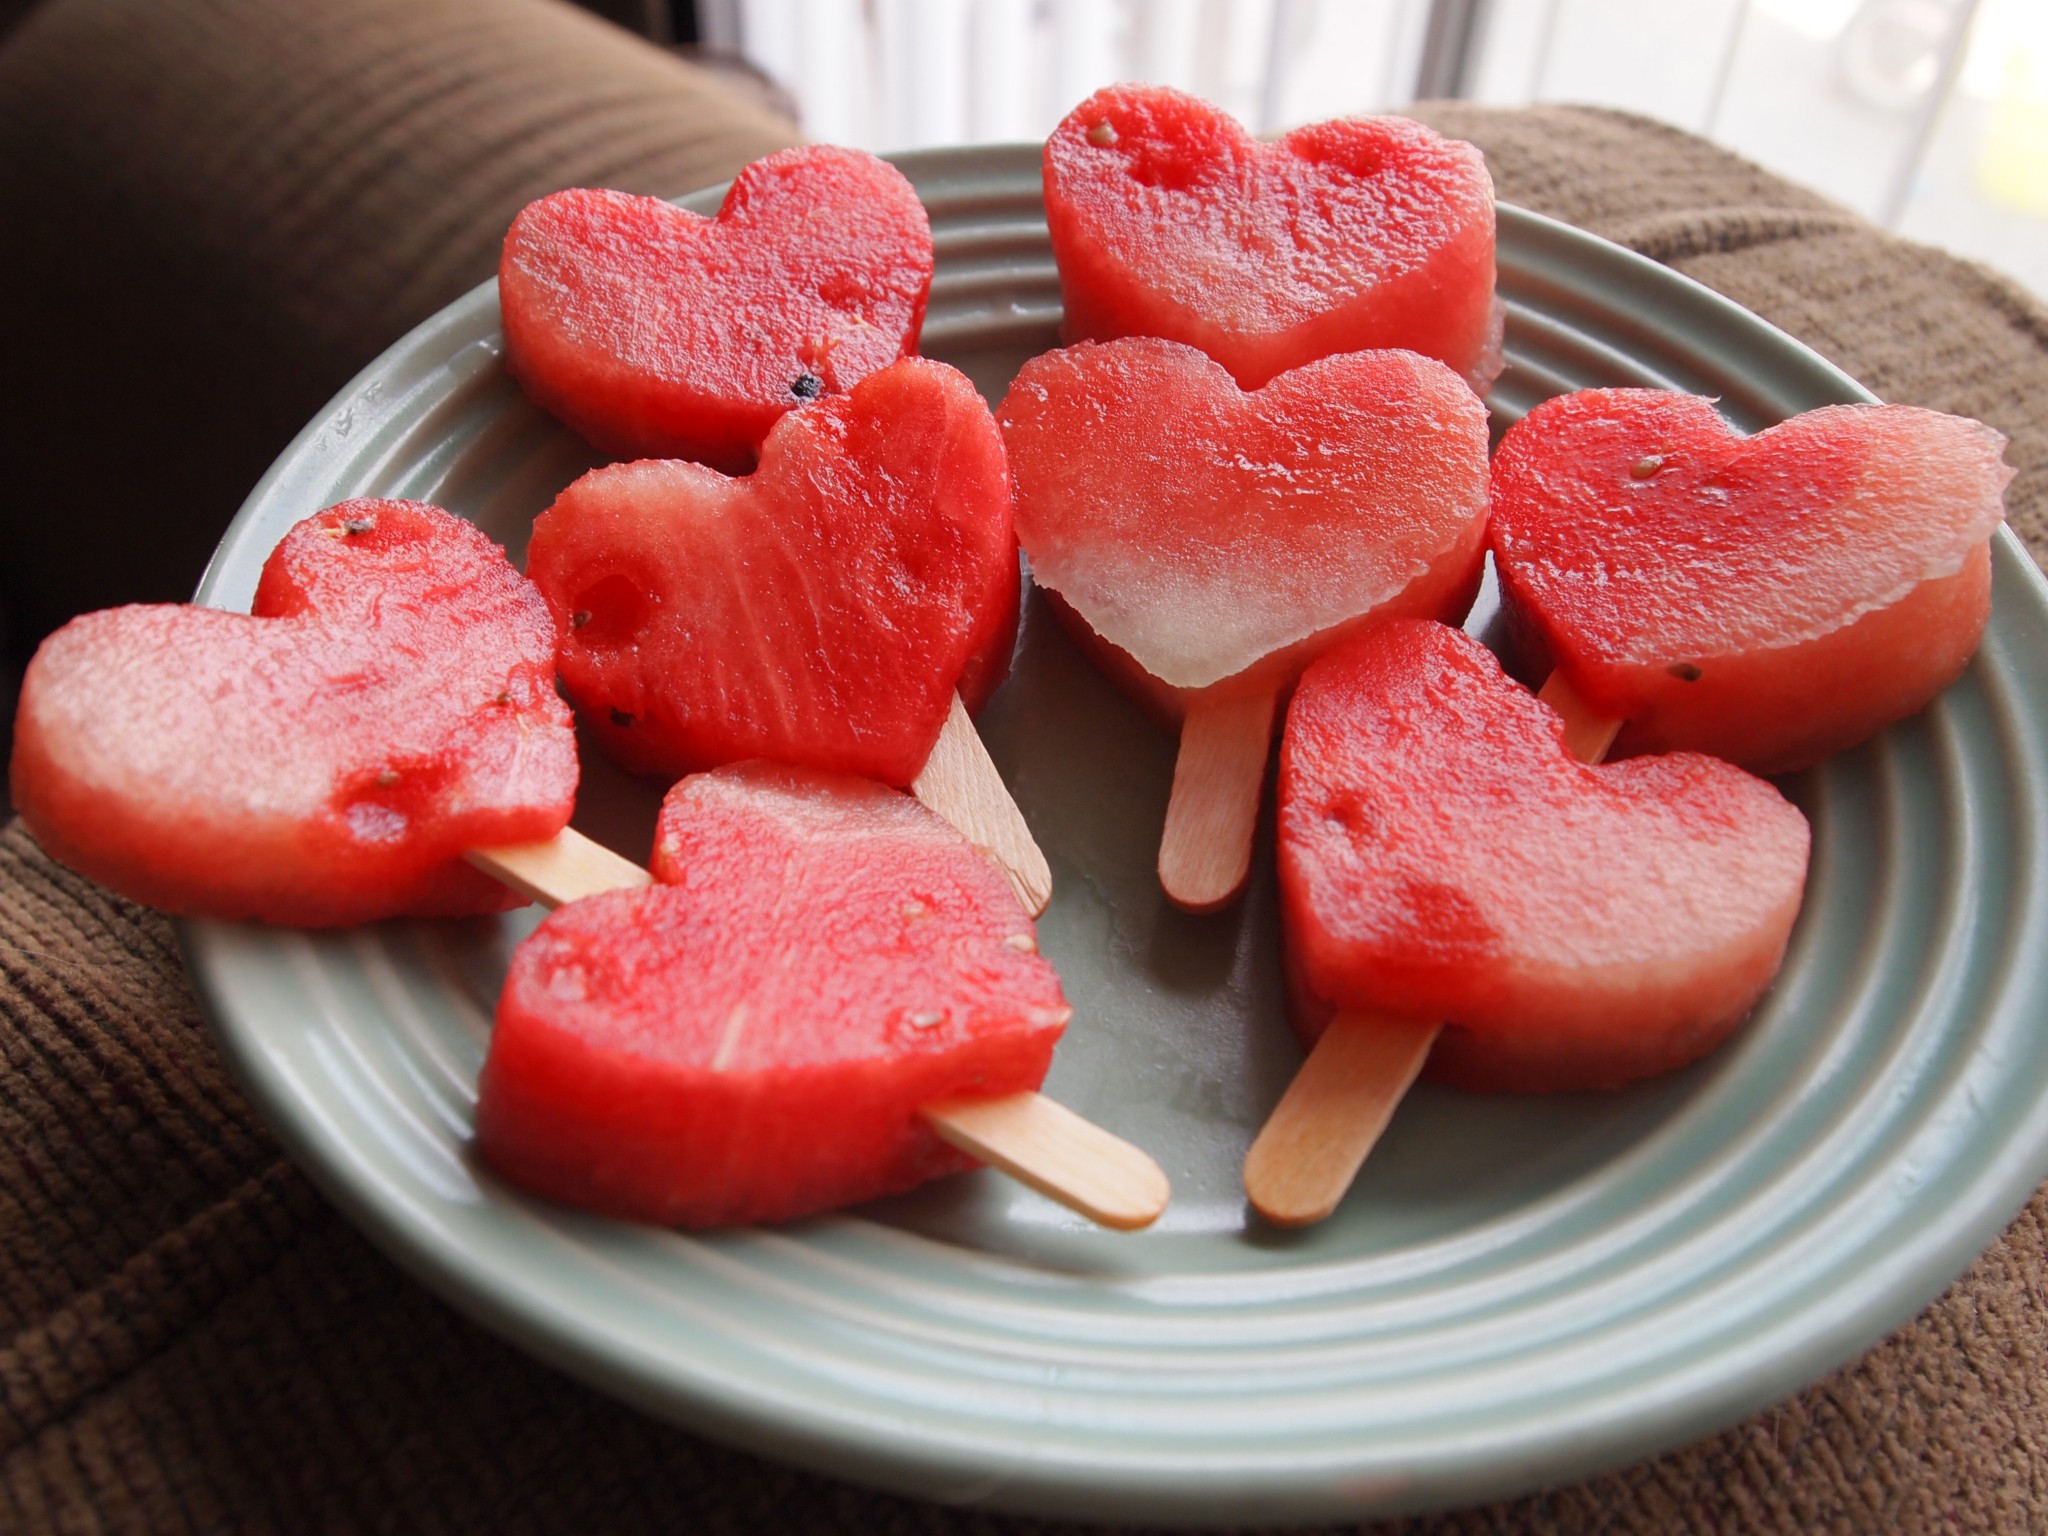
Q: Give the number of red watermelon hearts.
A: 8